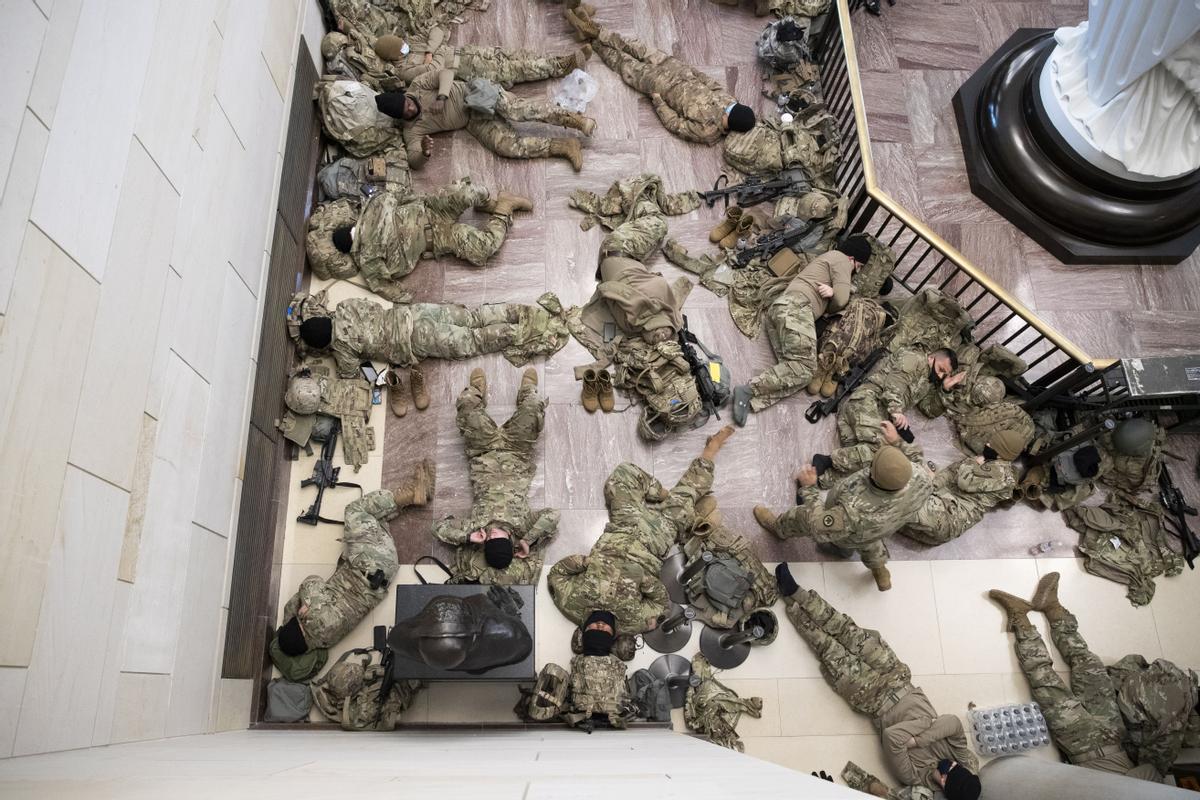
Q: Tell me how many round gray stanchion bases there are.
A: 4